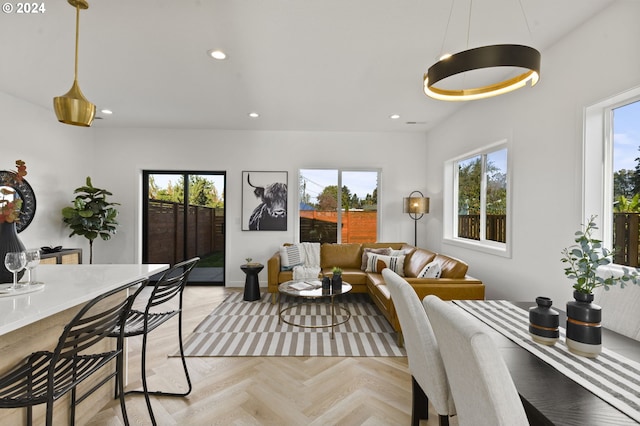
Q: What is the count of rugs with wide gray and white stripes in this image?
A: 1